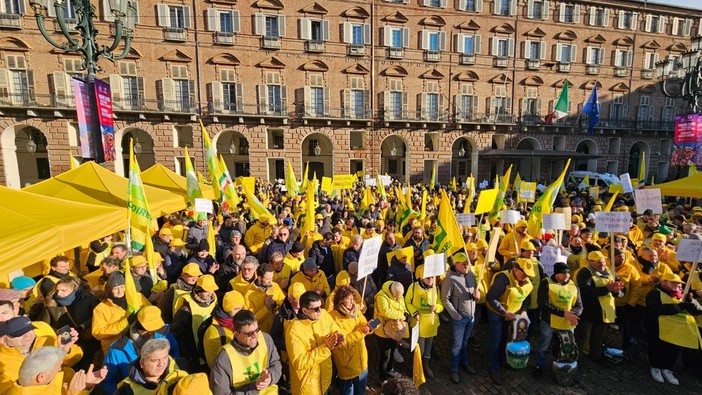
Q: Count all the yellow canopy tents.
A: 4